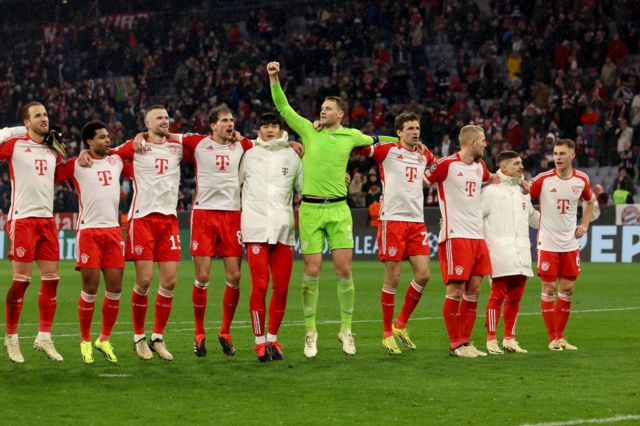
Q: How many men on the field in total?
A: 10